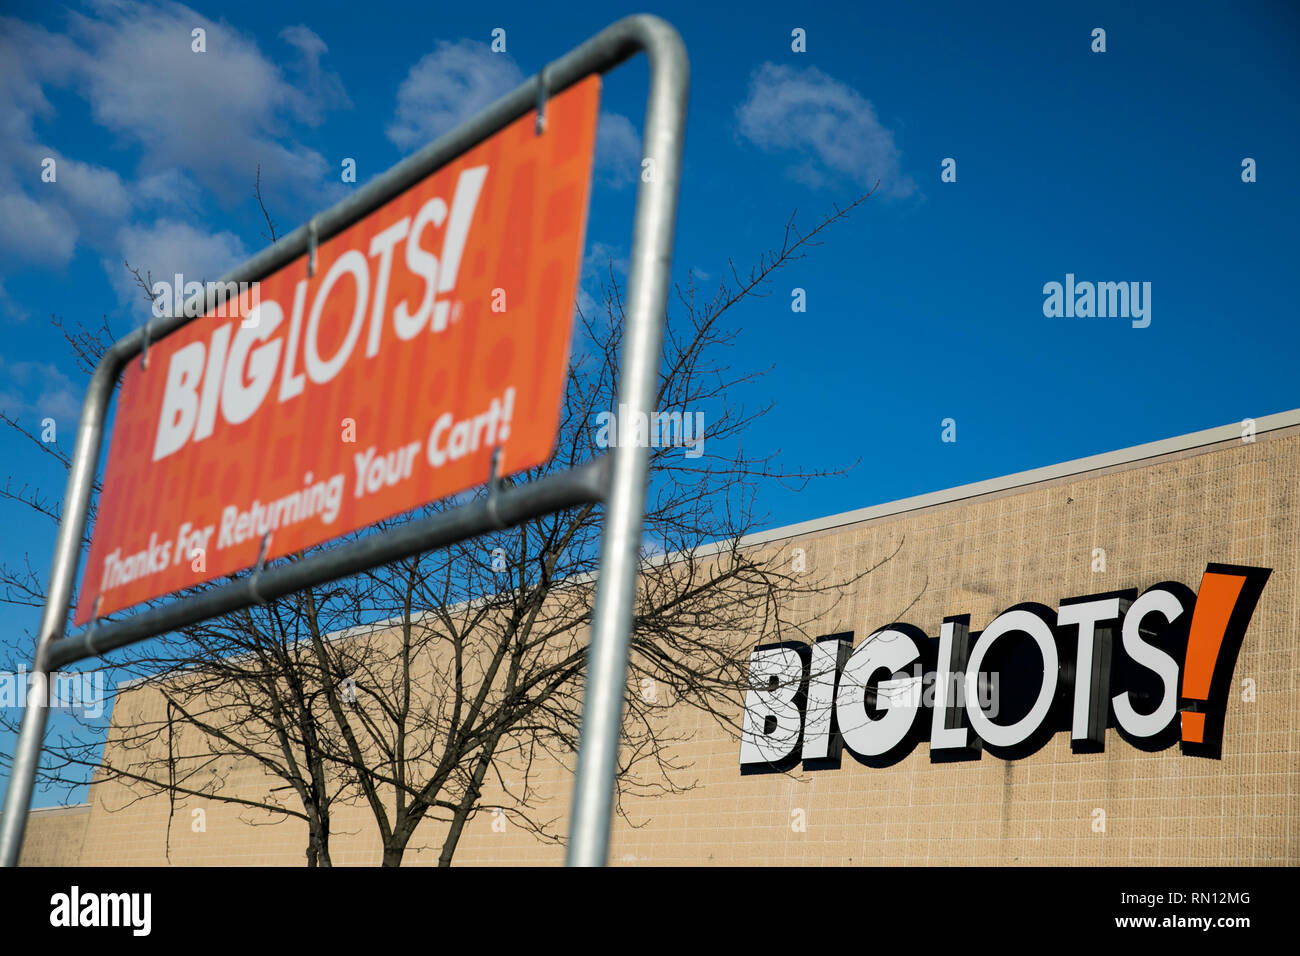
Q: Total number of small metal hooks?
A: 6